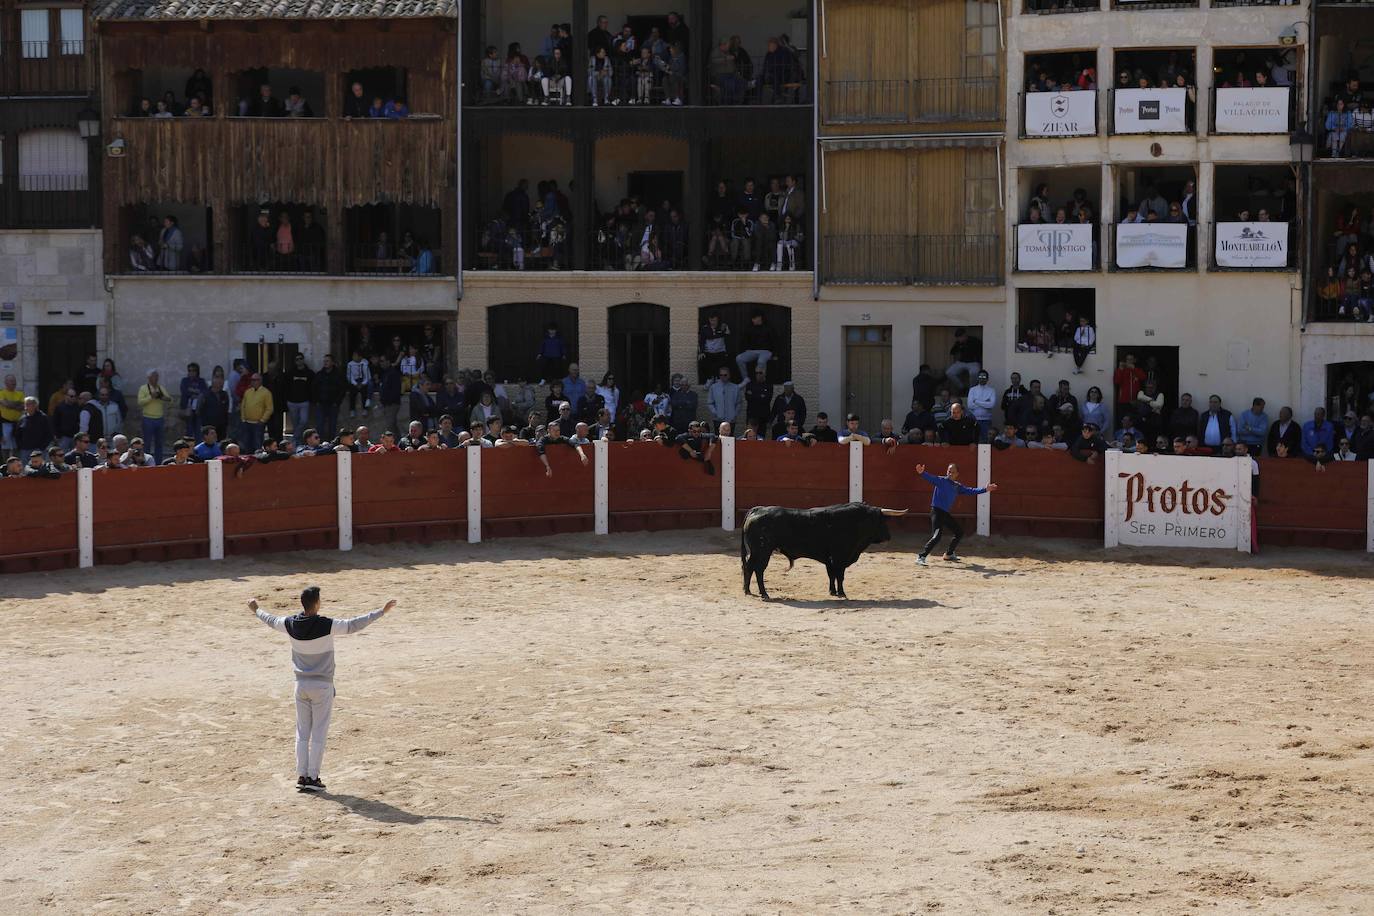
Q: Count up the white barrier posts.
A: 11